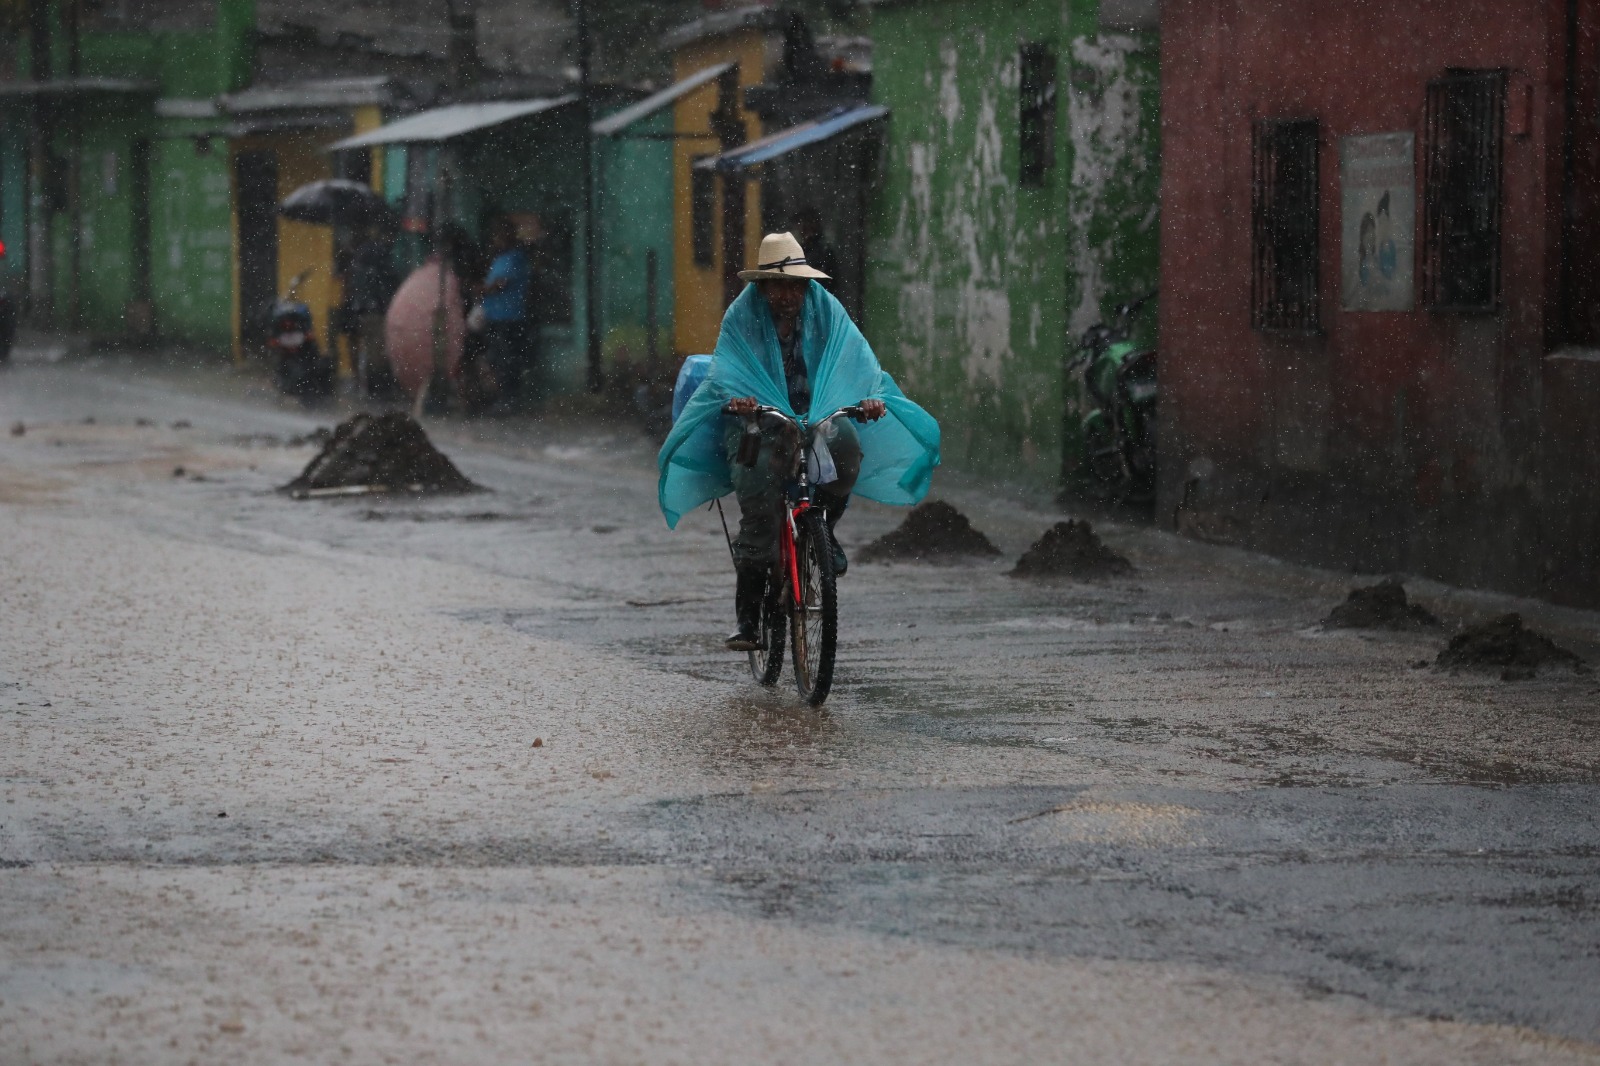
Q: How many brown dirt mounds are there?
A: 5